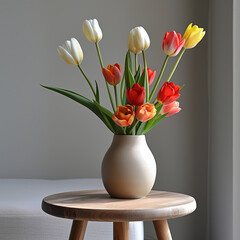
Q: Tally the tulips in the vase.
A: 12